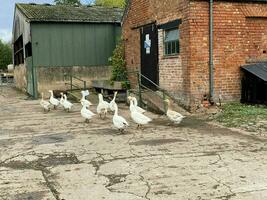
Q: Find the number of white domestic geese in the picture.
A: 12